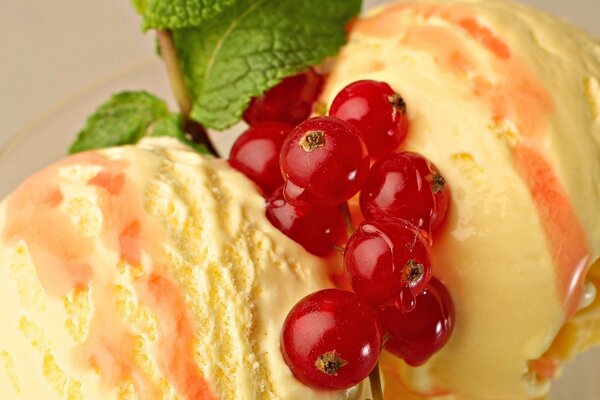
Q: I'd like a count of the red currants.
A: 9